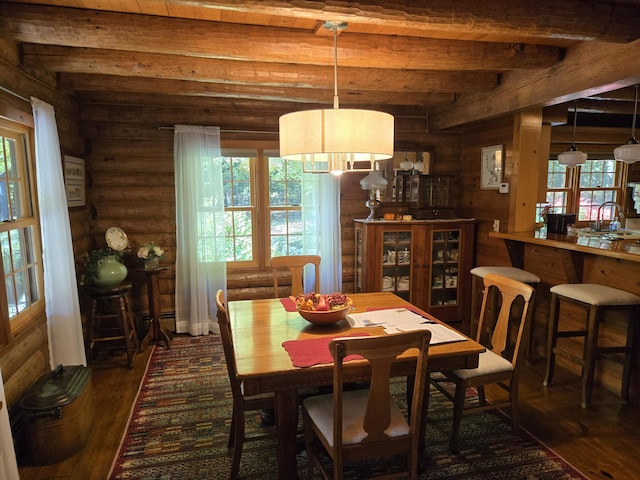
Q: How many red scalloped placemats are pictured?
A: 3